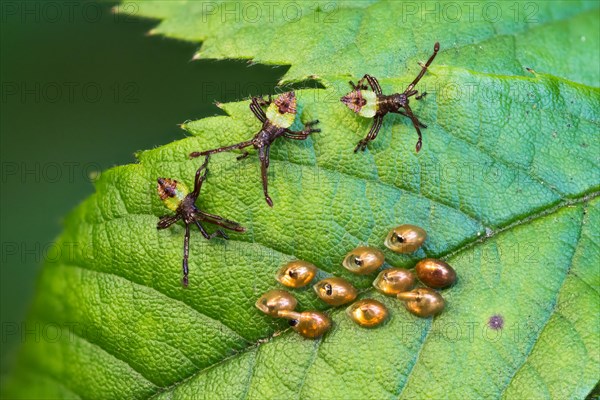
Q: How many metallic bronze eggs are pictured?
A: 10